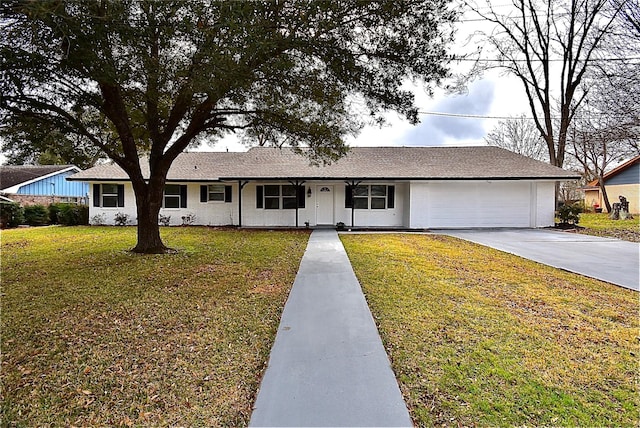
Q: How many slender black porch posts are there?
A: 3